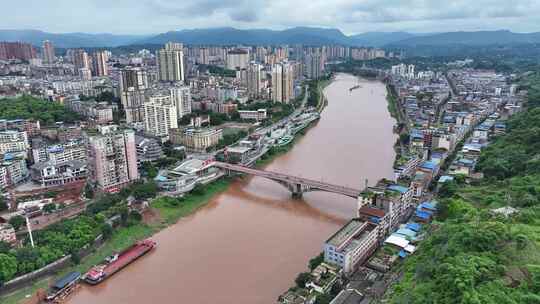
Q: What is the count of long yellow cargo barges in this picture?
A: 0